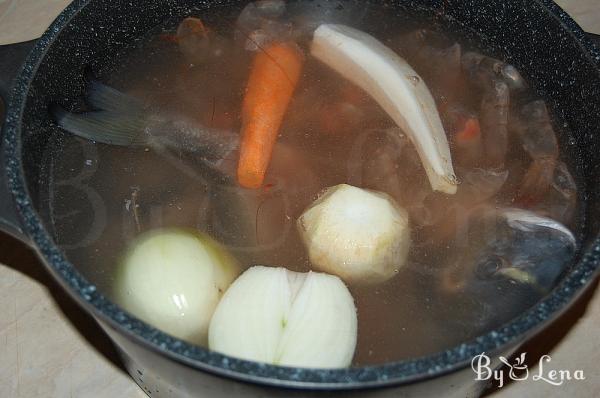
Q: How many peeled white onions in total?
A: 2